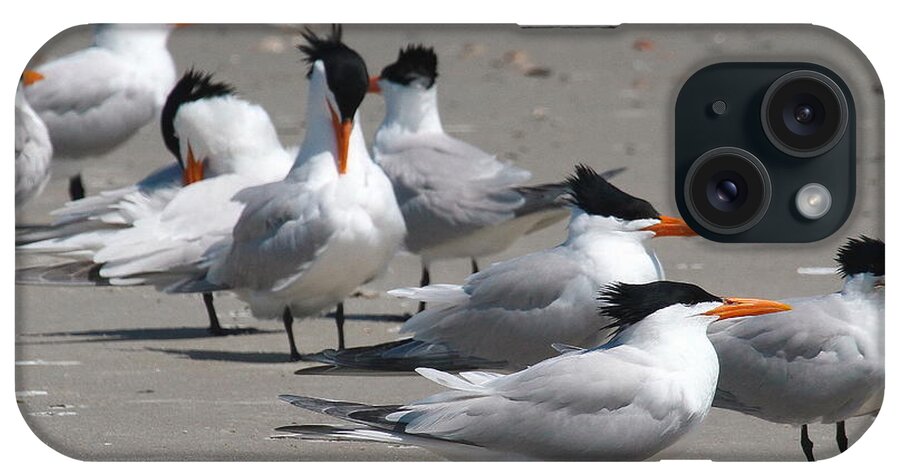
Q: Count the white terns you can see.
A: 8